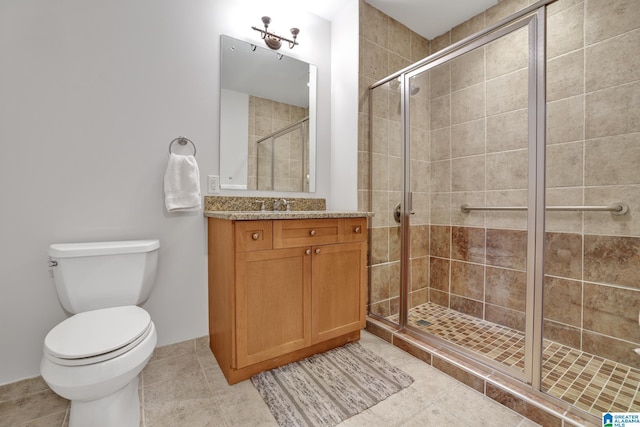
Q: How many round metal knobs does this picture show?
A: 5